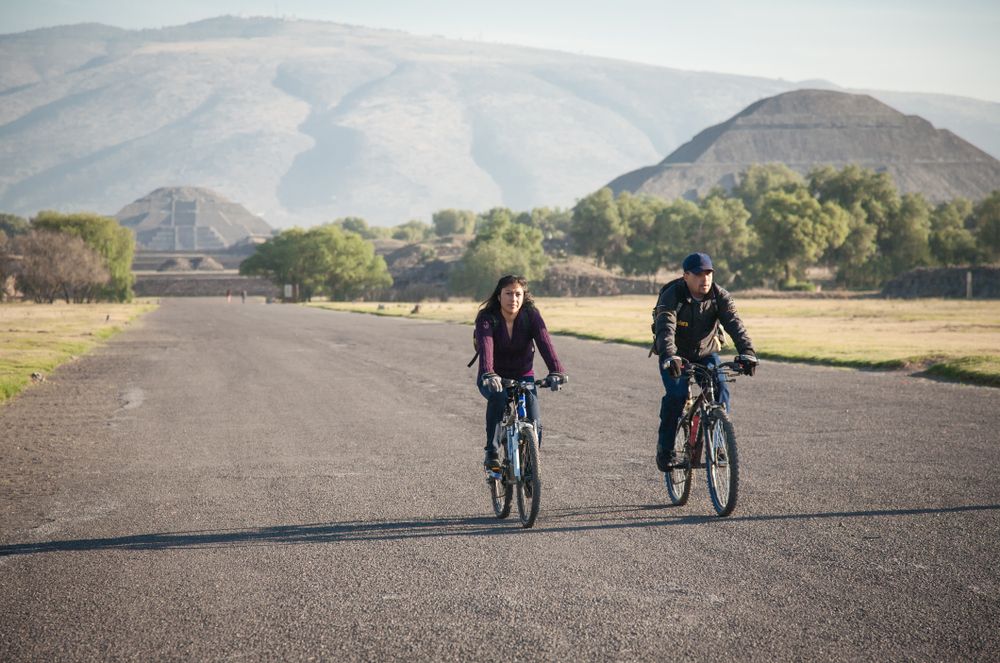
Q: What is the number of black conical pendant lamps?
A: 0